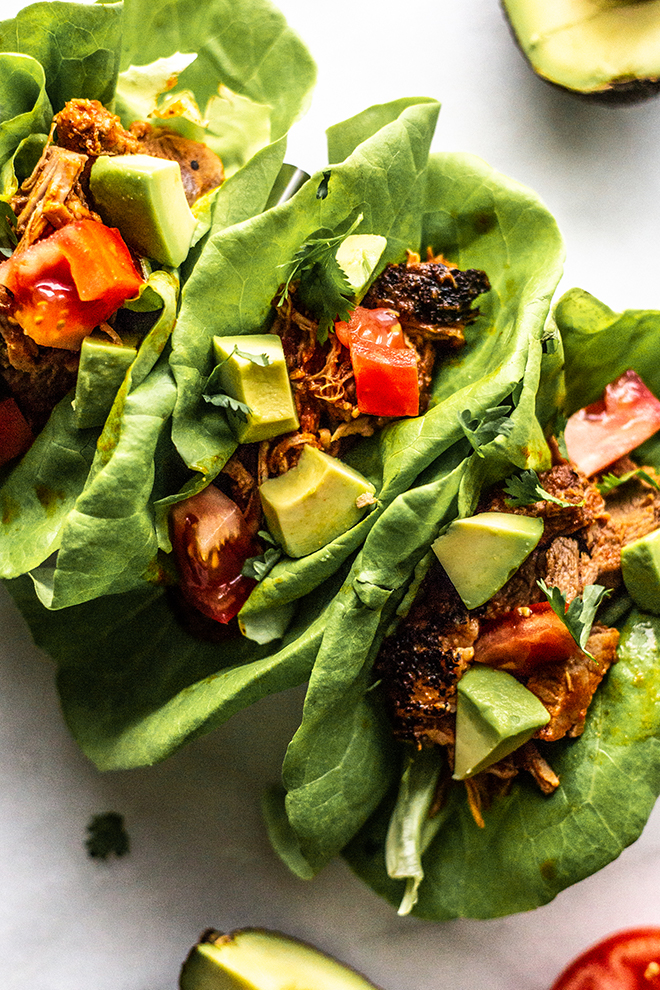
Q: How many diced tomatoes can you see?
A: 6